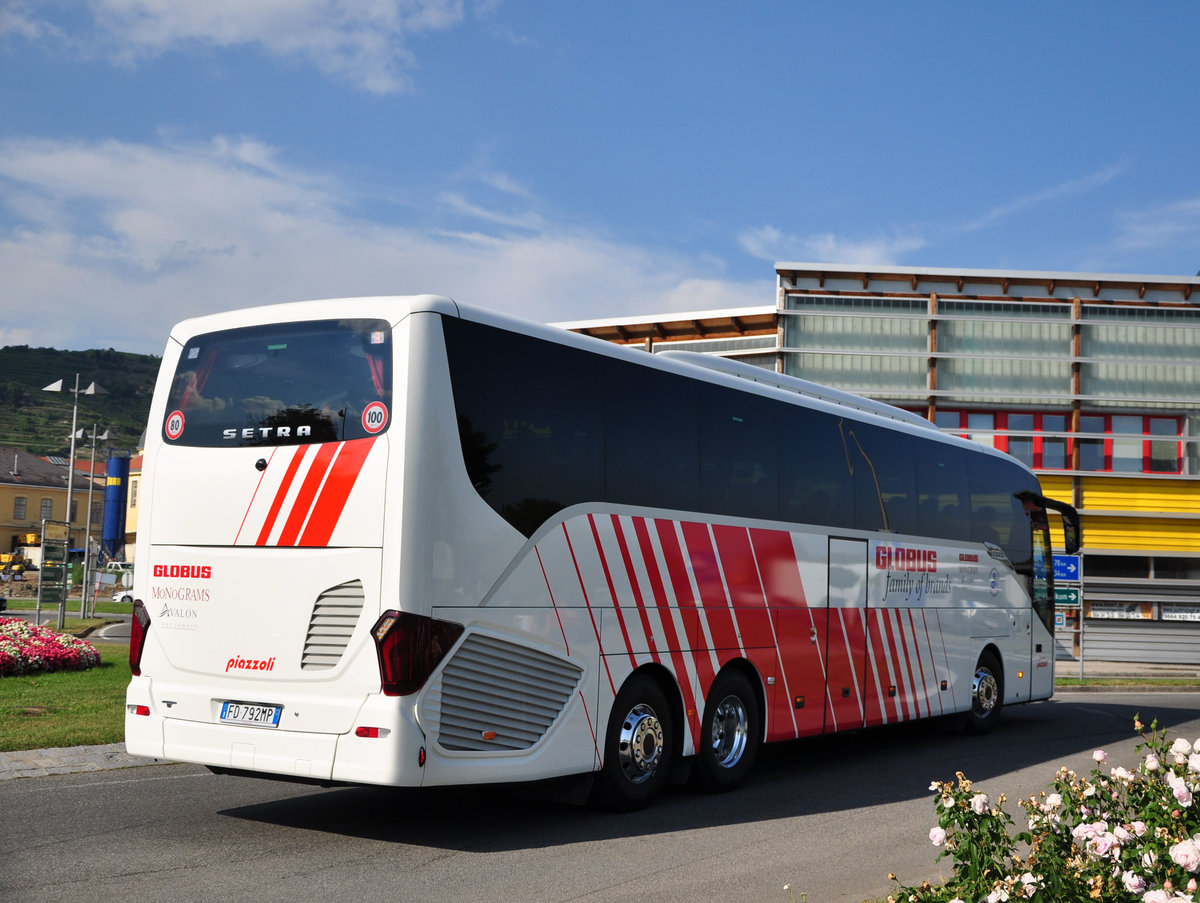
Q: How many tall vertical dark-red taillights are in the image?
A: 2